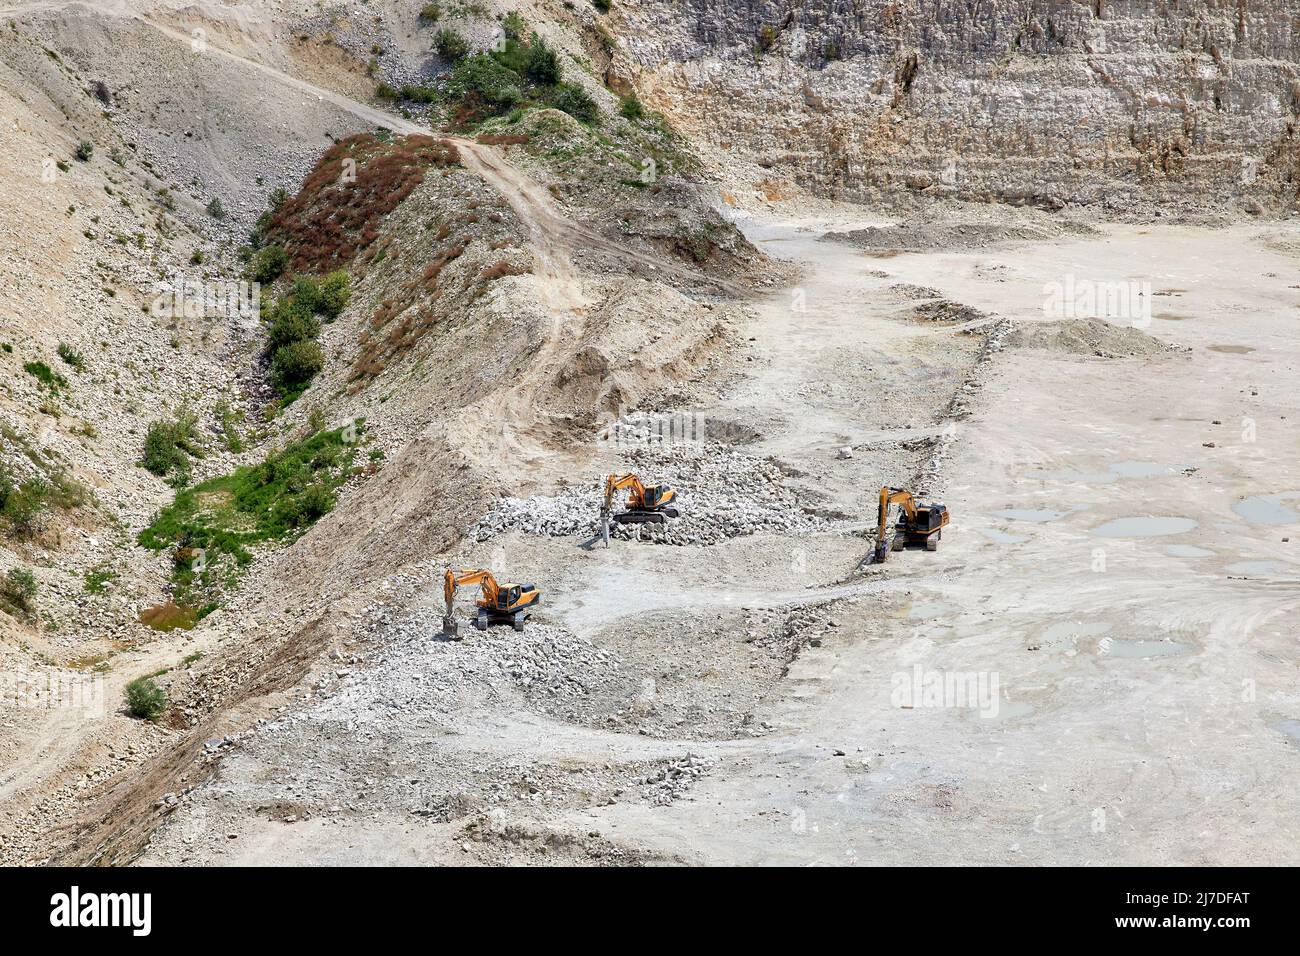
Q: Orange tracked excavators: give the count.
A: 3